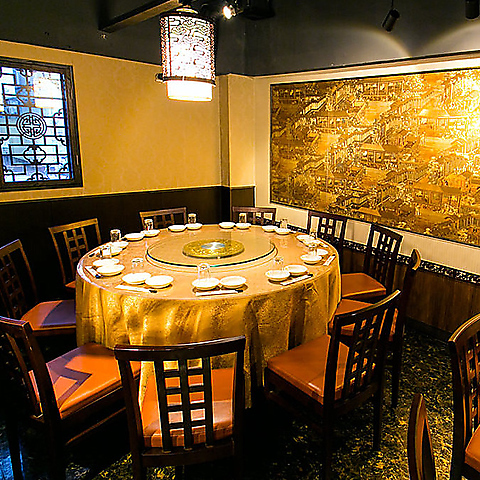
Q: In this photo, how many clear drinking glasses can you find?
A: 11